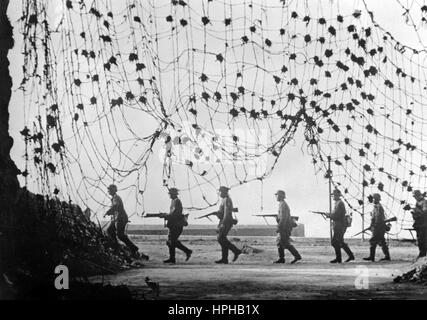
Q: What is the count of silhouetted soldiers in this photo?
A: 7